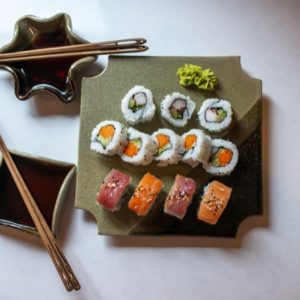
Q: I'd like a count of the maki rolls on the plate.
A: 8